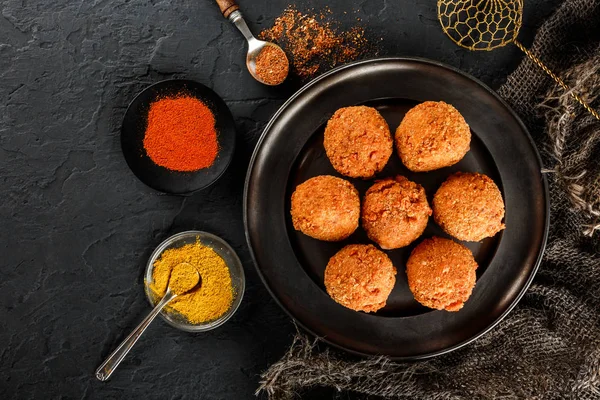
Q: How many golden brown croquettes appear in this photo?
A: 7